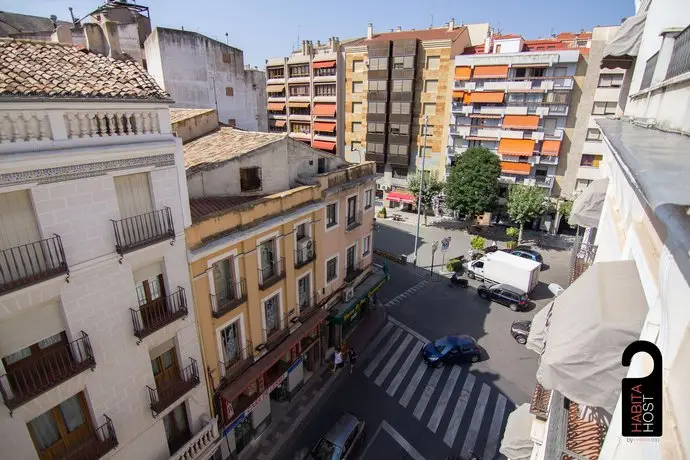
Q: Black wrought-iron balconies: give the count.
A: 14